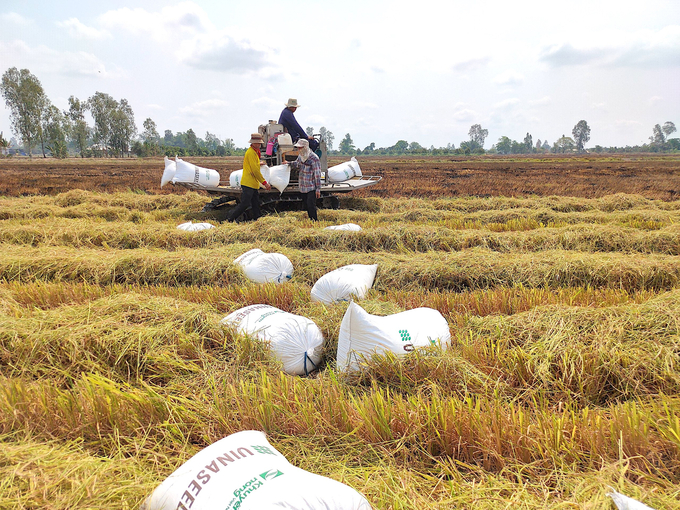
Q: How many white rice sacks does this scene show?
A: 13